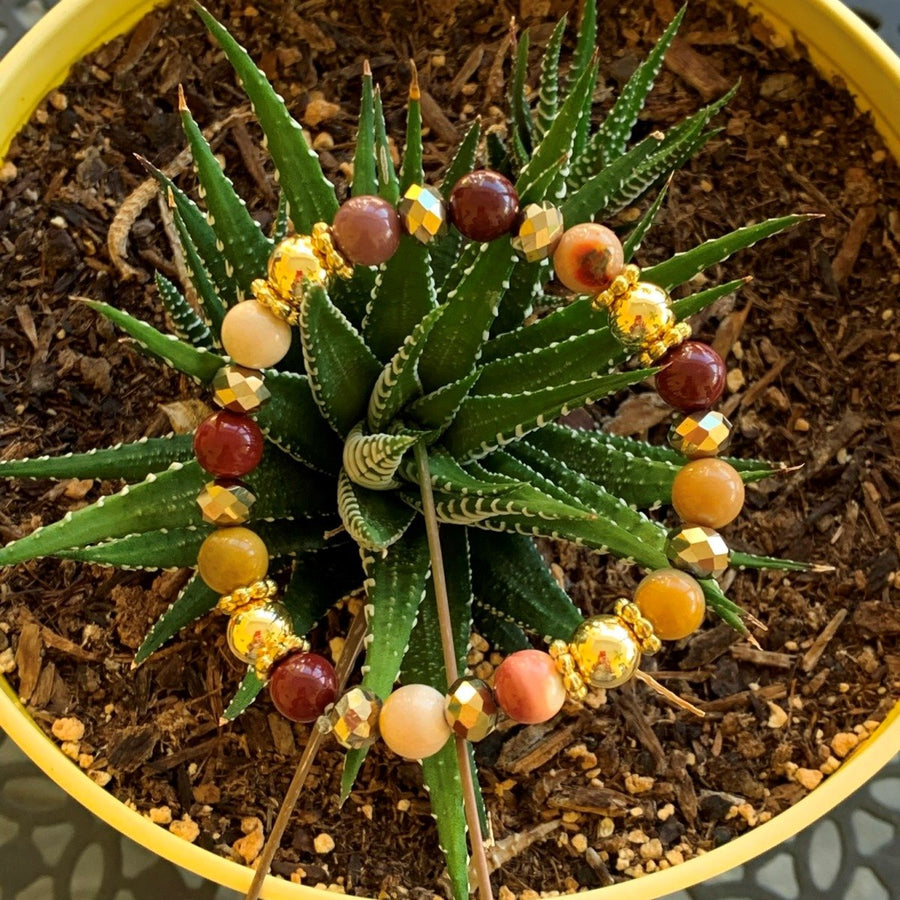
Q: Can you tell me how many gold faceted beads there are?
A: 8